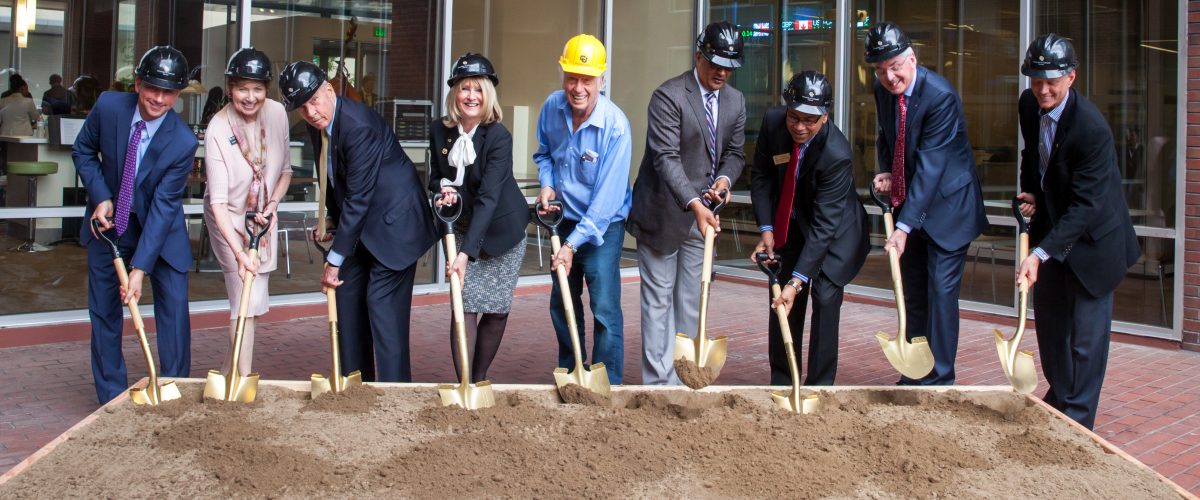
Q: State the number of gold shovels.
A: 9